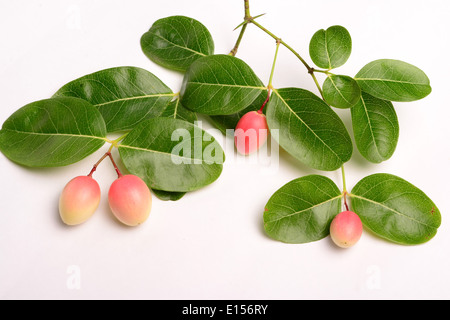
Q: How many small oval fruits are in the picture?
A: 4